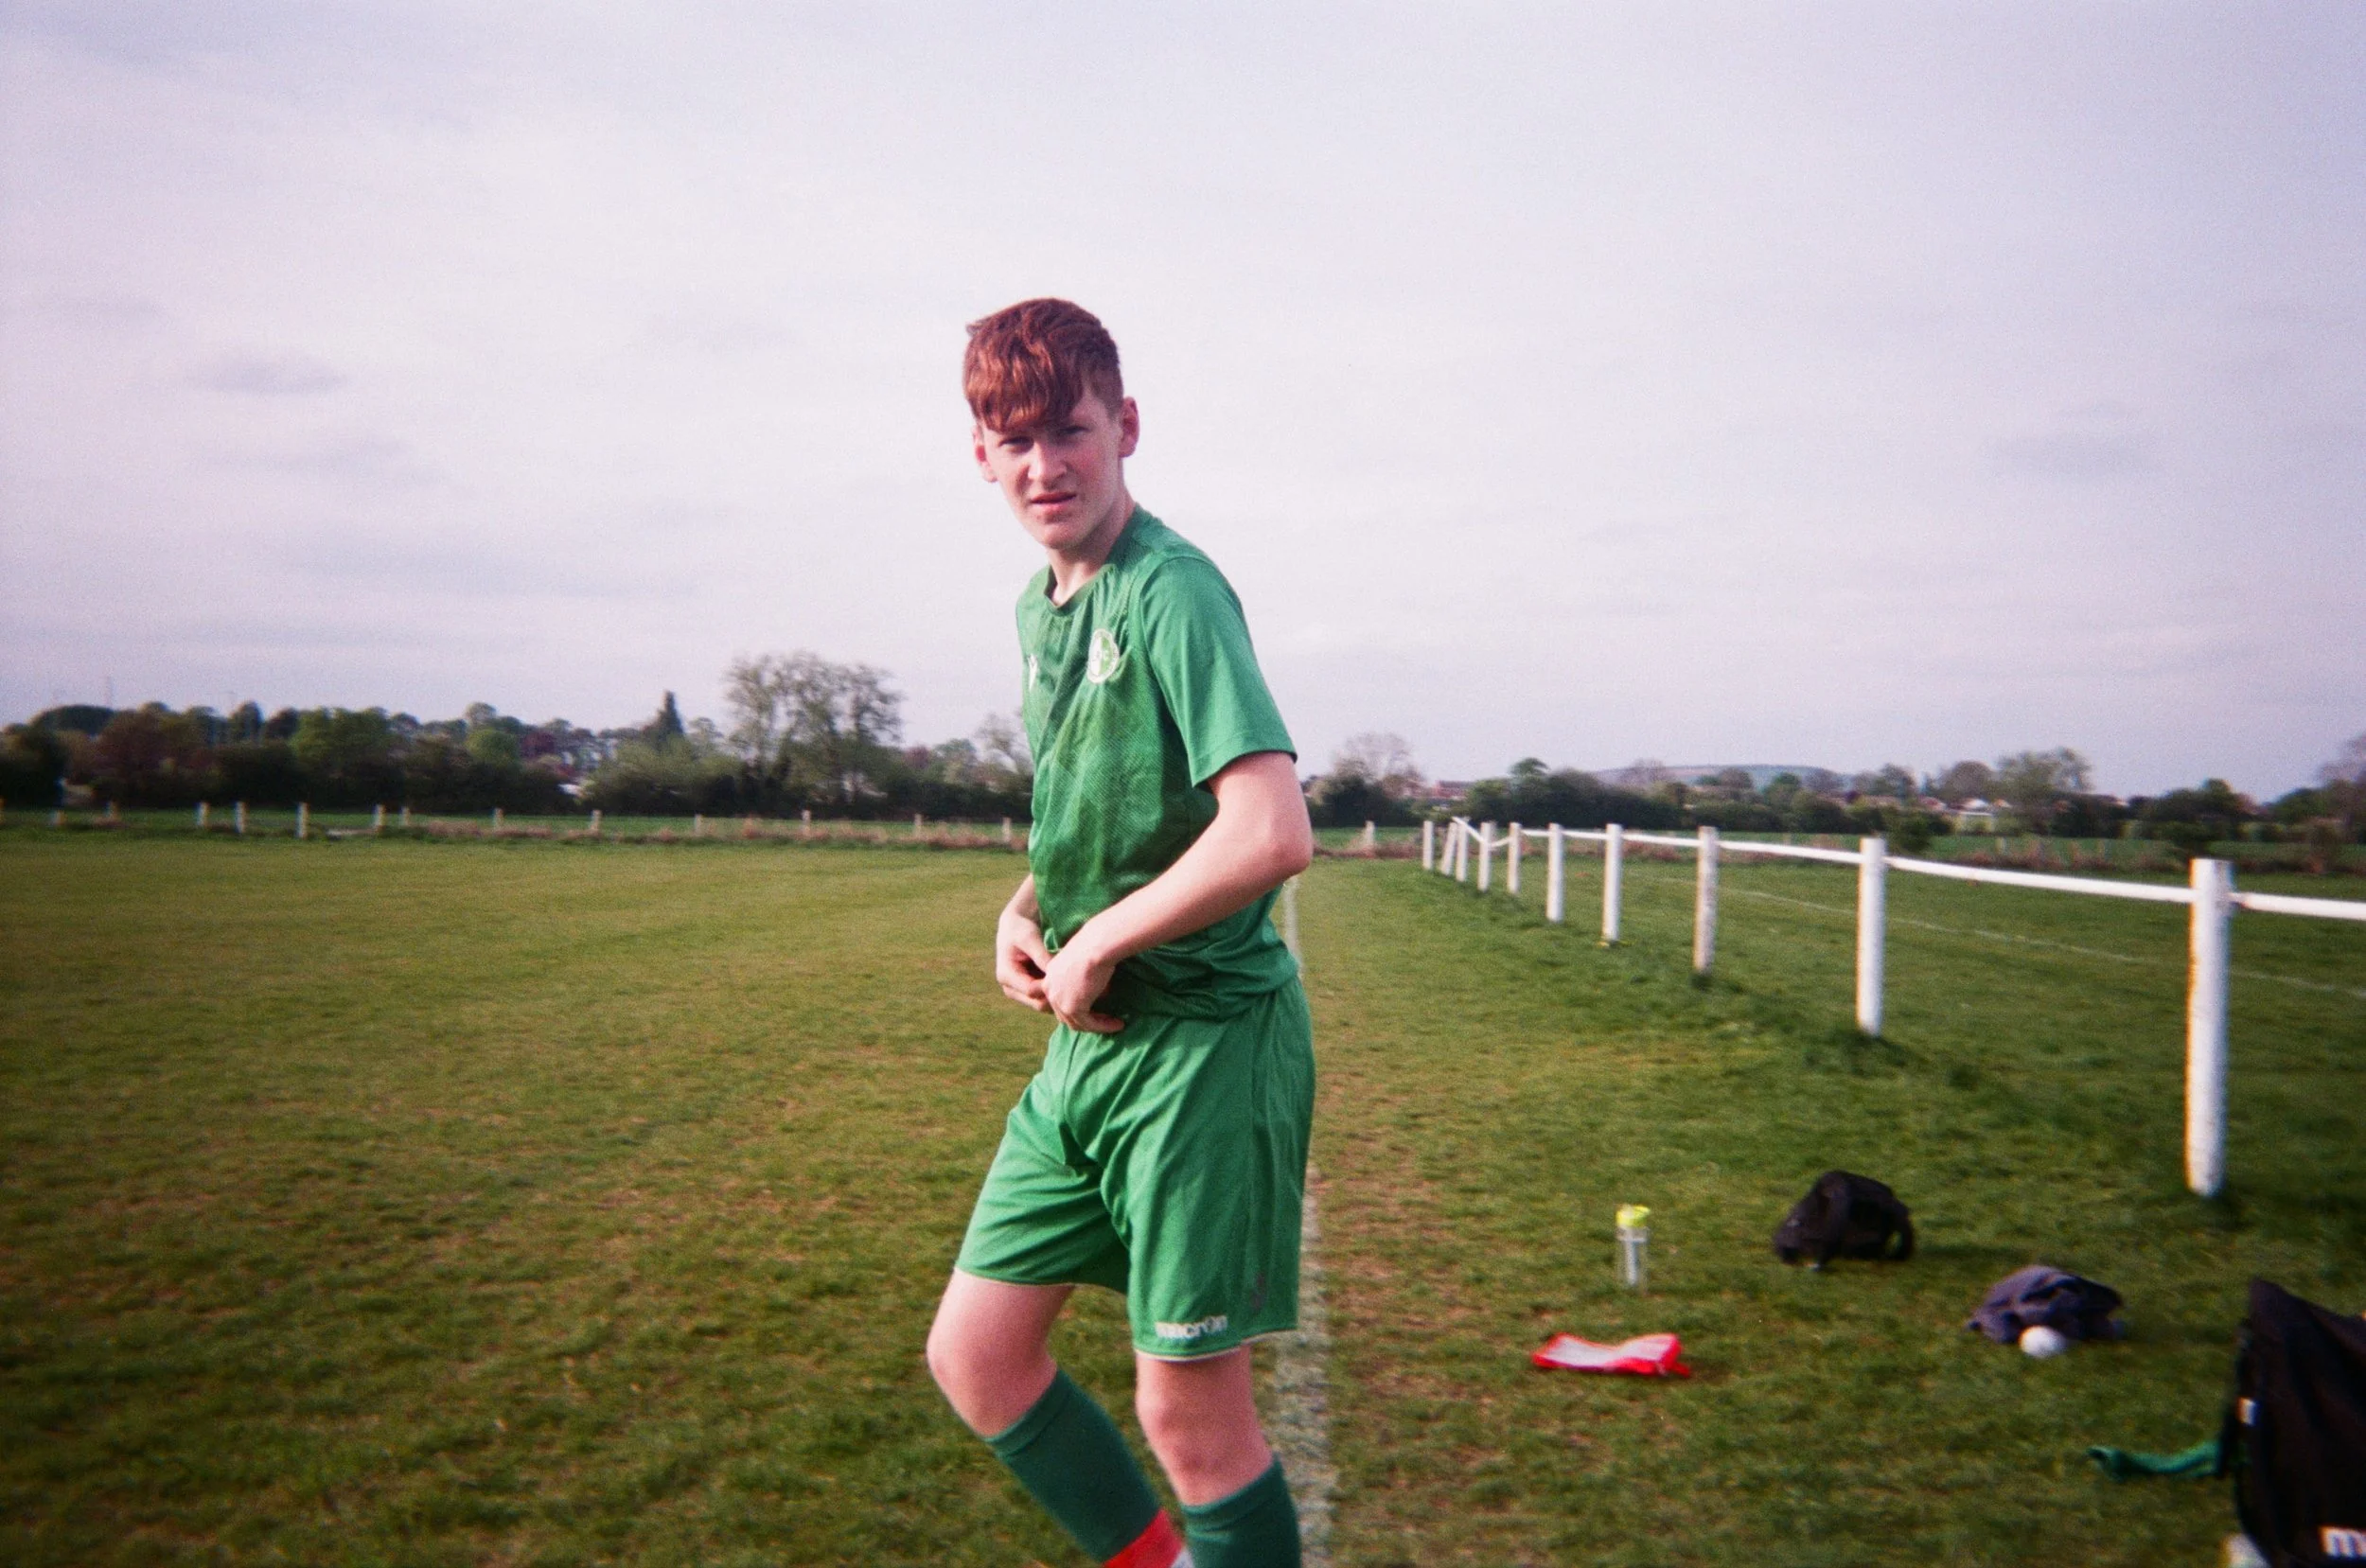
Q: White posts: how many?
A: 10